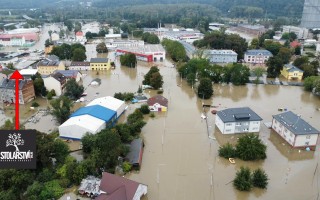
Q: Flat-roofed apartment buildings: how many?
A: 2